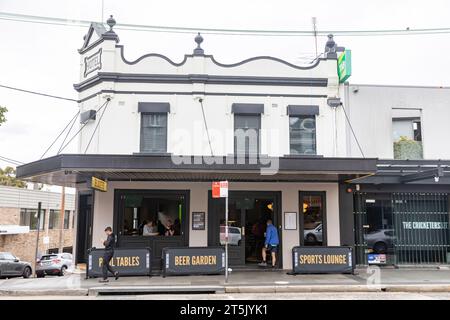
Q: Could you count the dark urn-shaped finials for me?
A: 3